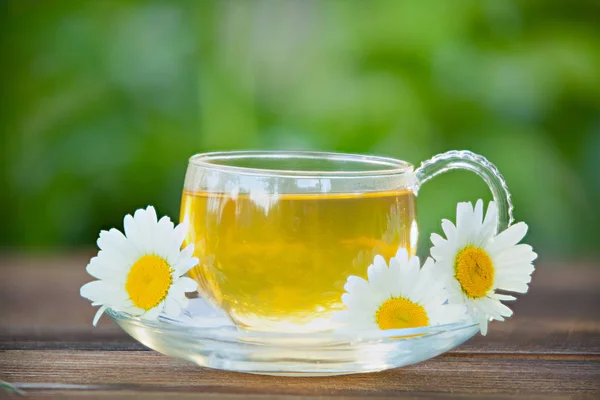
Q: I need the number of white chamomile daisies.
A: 3